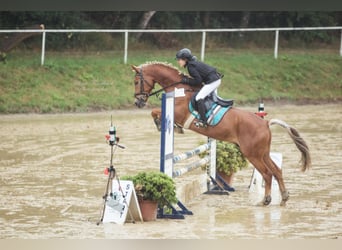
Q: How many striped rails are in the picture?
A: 2